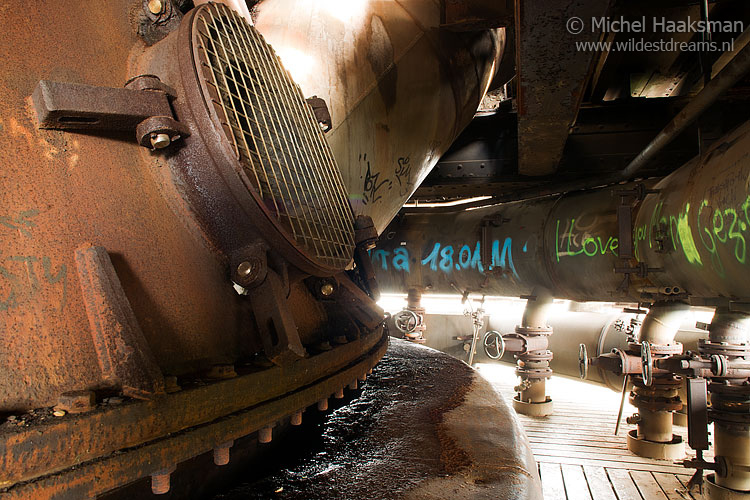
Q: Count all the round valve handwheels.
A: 4